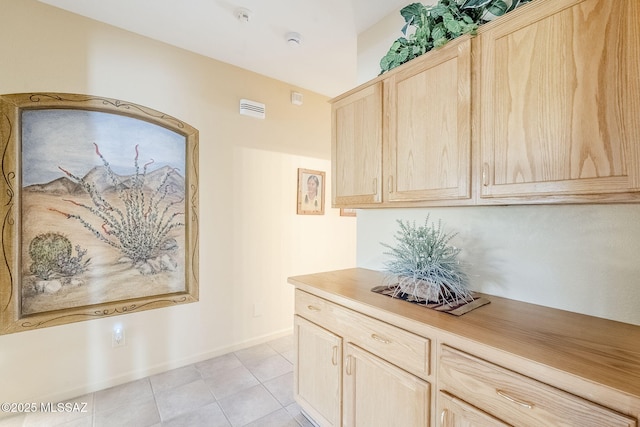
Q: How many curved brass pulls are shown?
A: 9